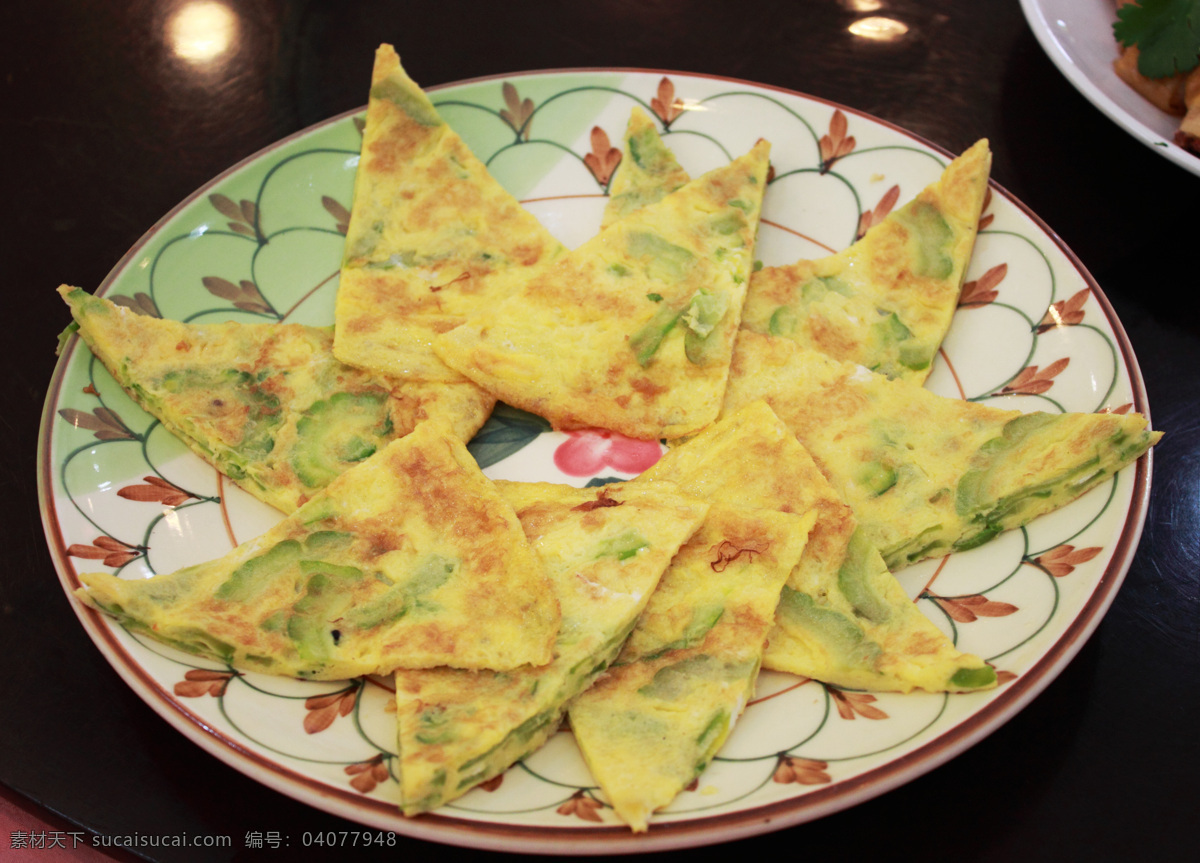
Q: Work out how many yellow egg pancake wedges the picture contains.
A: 10